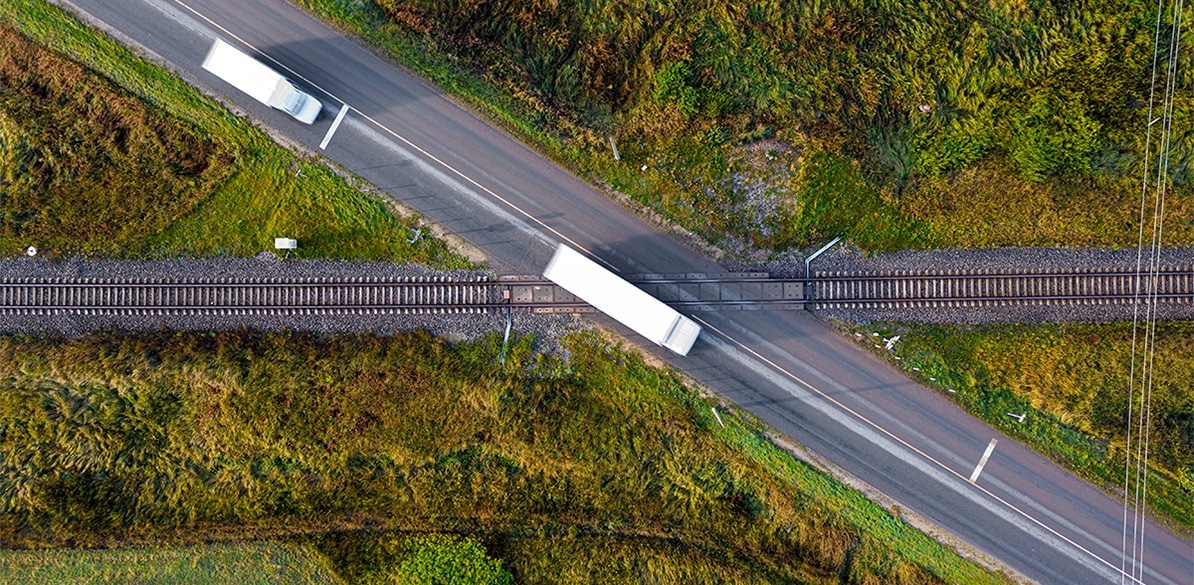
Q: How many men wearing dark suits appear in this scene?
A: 0